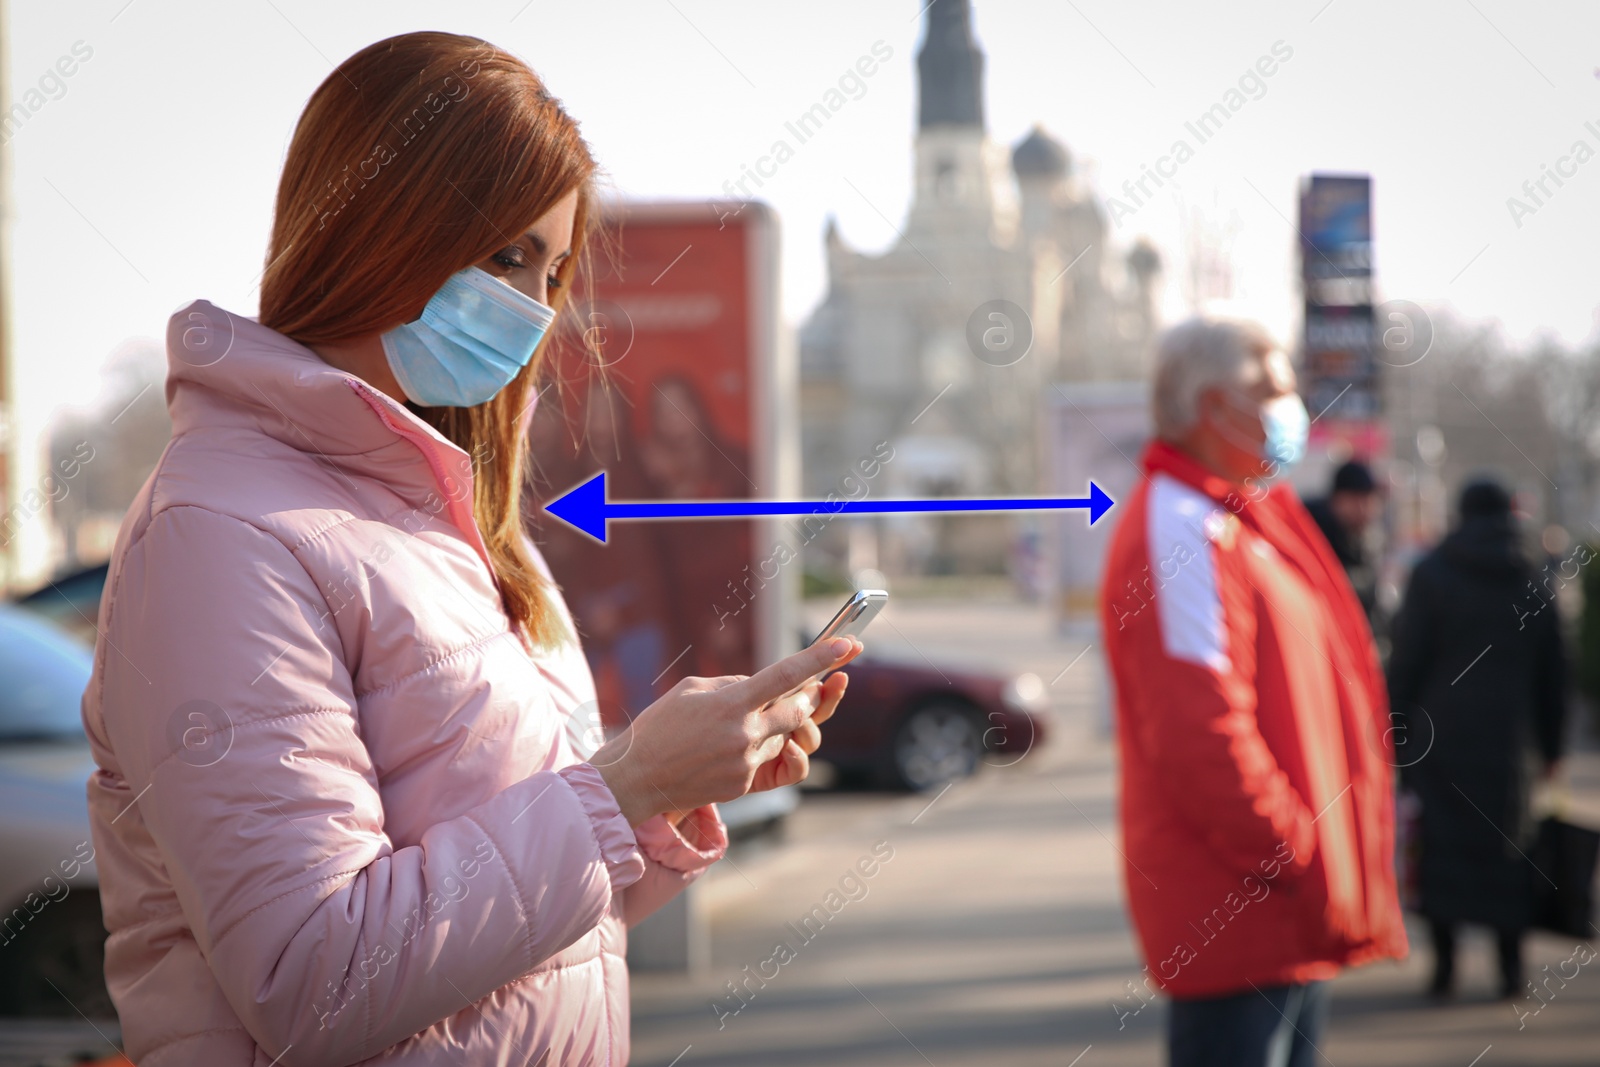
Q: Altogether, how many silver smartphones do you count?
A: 1